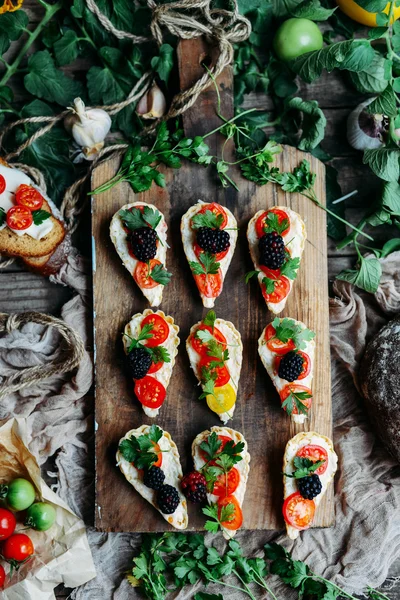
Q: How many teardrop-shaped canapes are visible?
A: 9